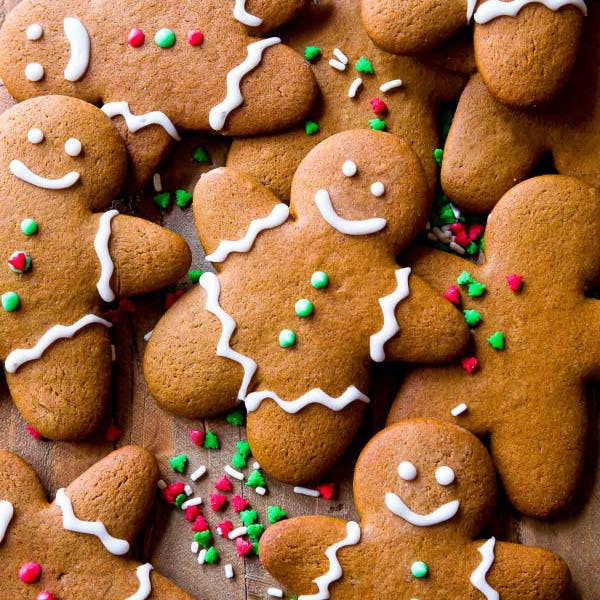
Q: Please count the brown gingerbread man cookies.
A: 9